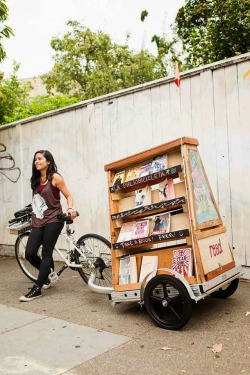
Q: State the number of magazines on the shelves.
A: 12